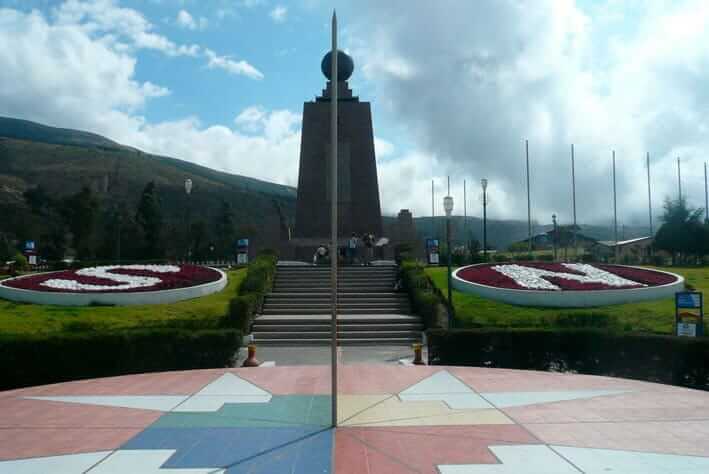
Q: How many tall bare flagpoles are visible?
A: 9